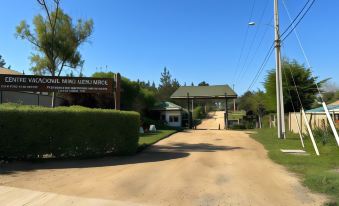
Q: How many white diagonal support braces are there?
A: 3